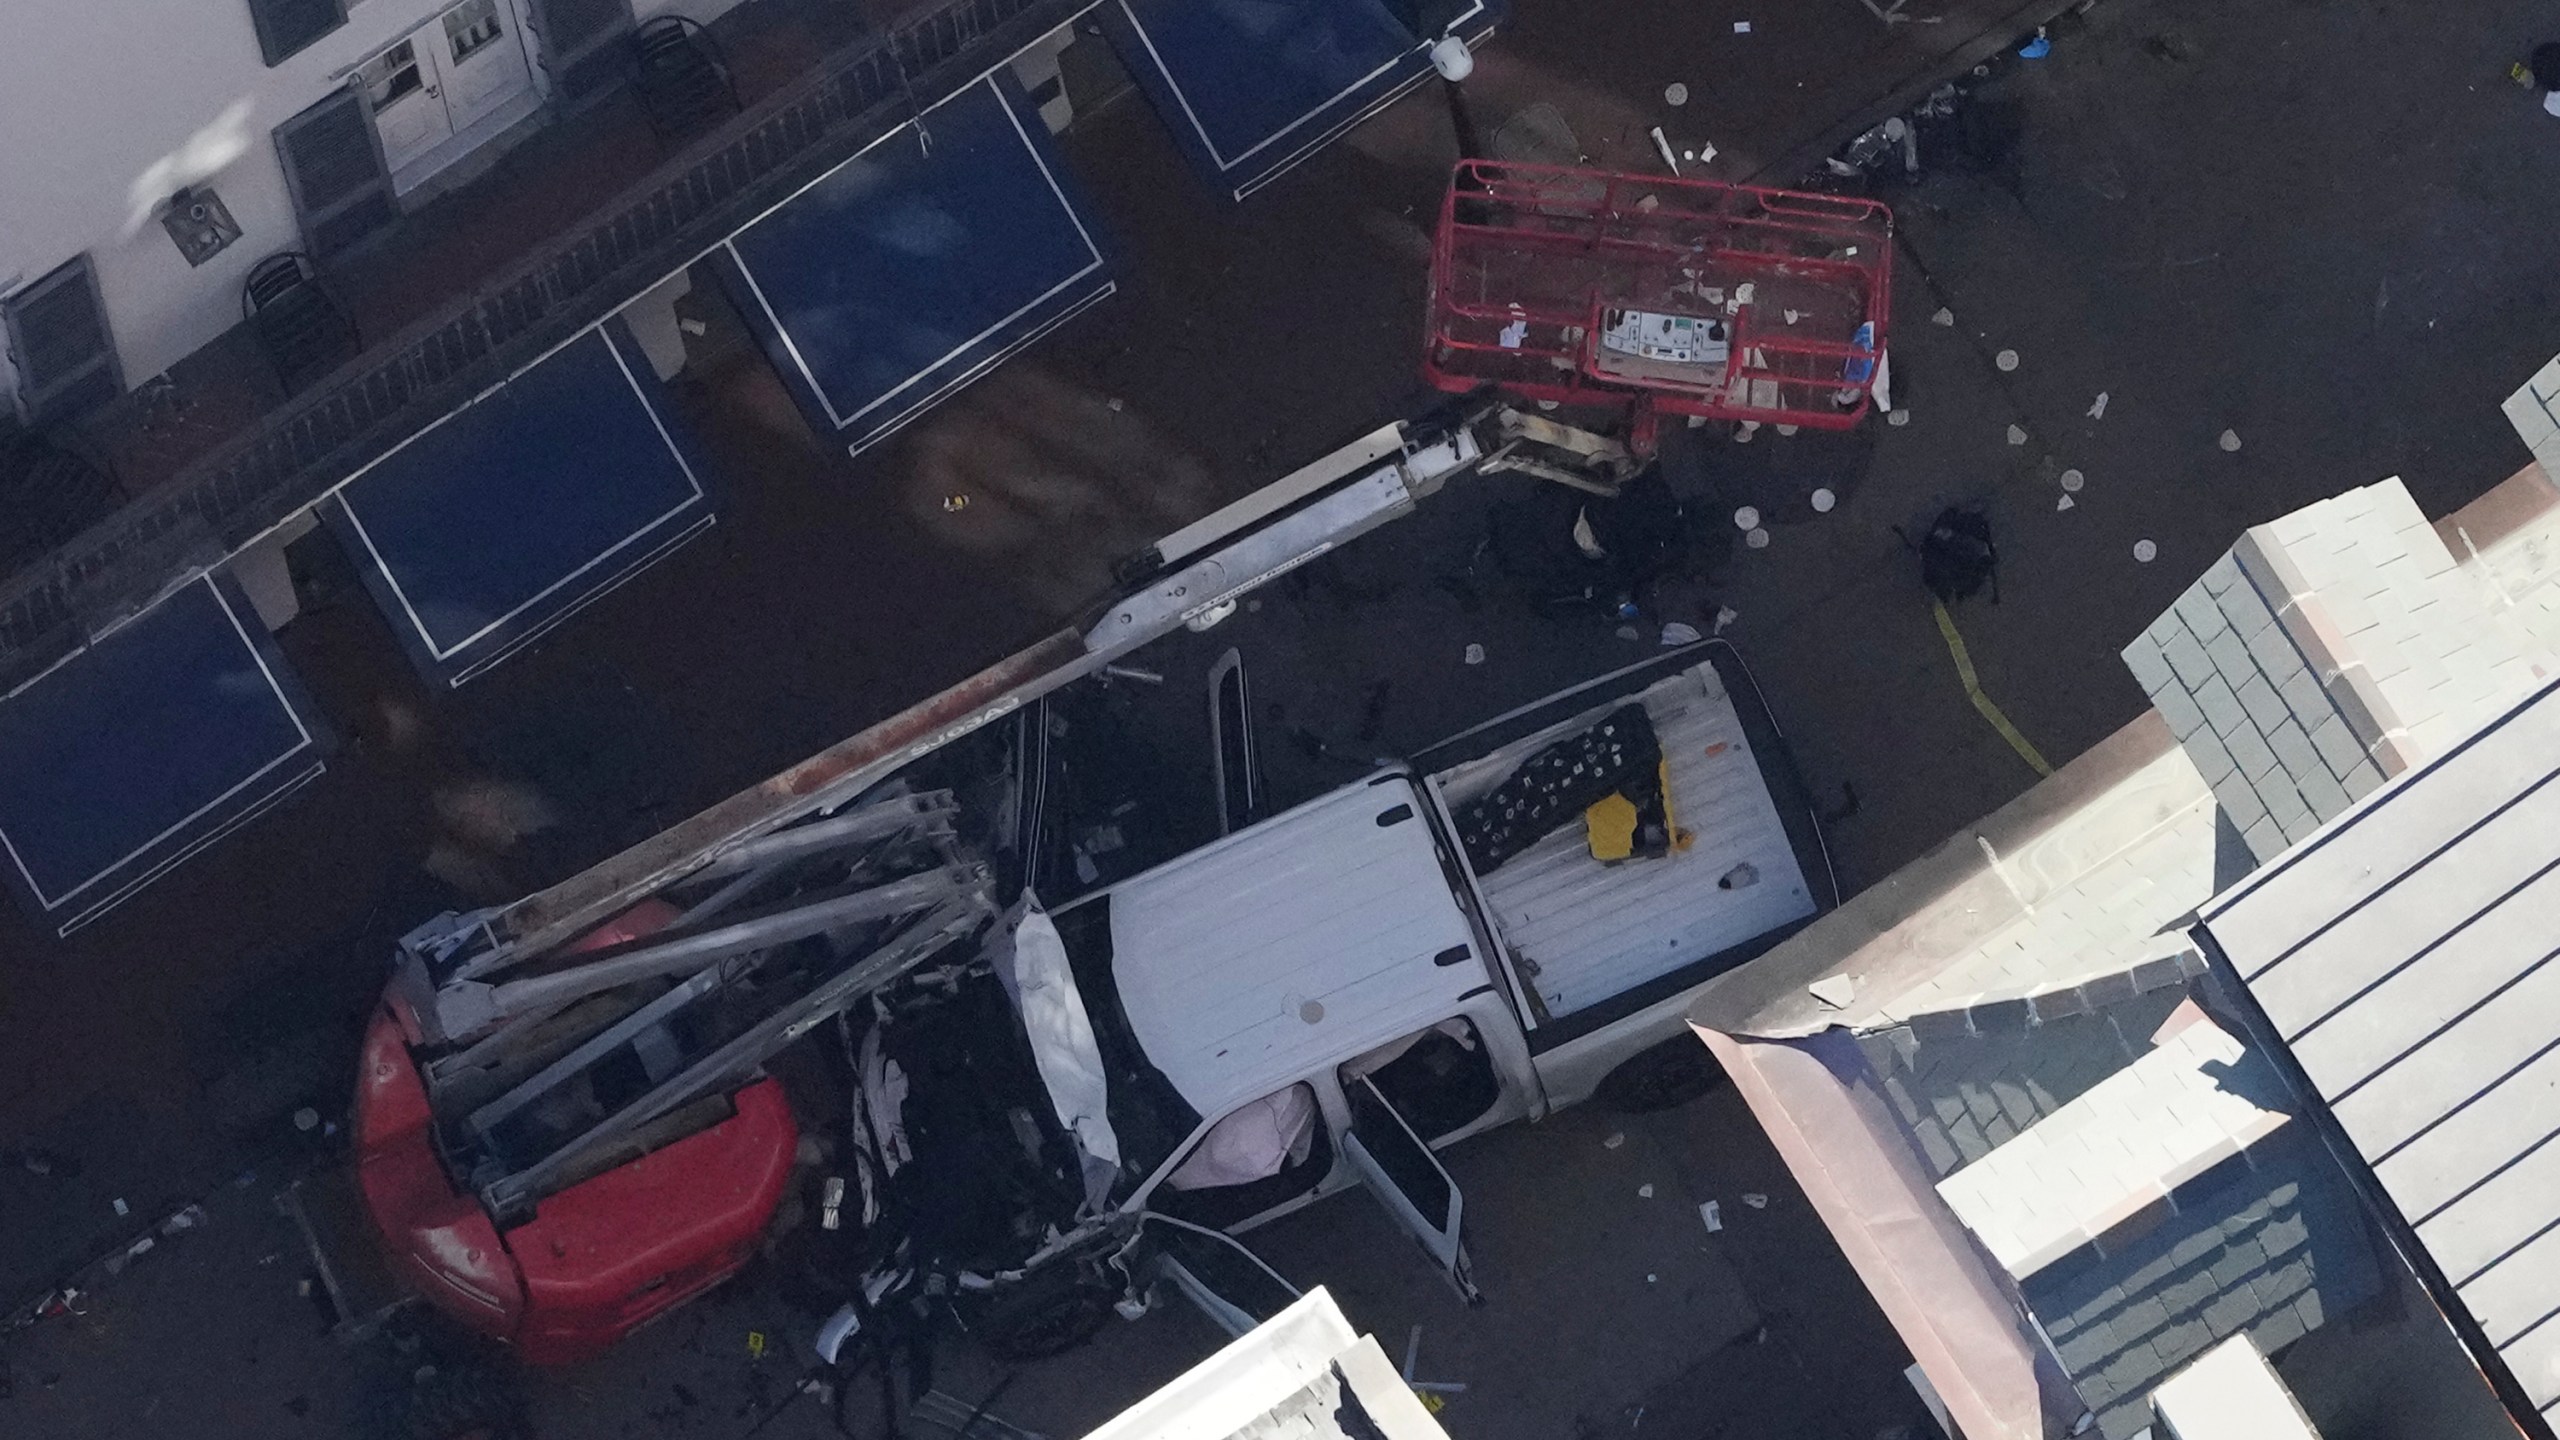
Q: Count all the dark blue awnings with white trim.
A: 4